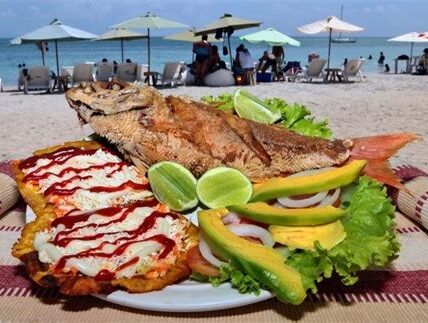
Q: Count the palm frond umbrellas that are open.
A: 0